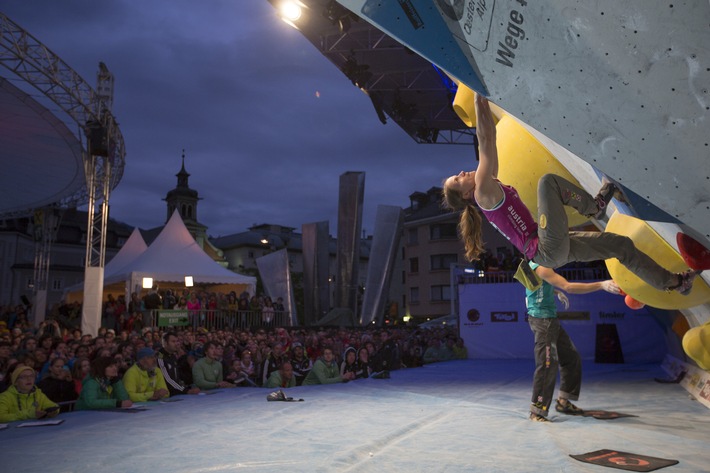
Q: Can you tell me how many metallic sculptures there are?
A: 4